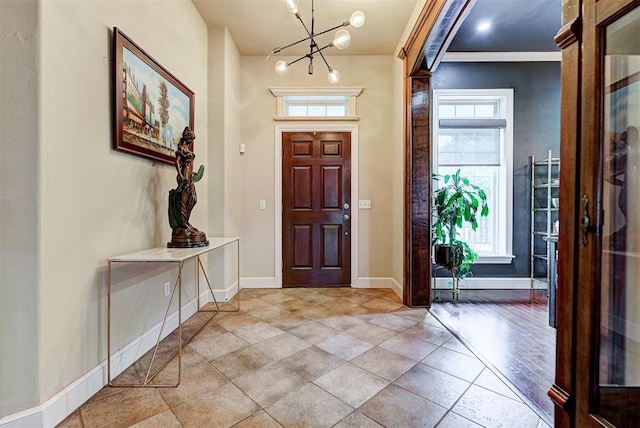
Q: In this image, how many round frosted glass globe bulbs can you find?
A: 5